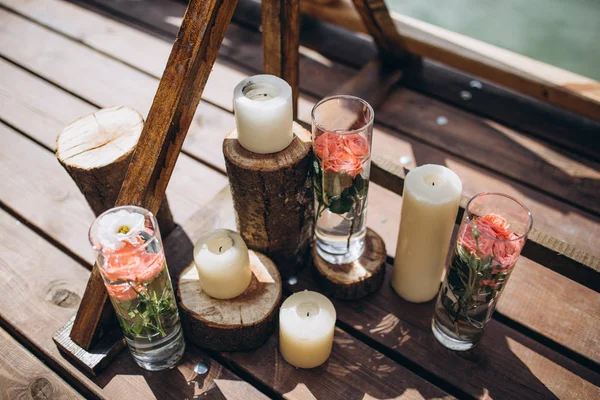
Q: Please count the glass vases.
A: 3